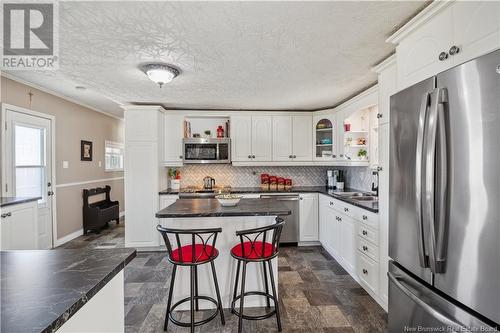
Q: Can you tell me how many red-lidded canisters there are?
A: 4